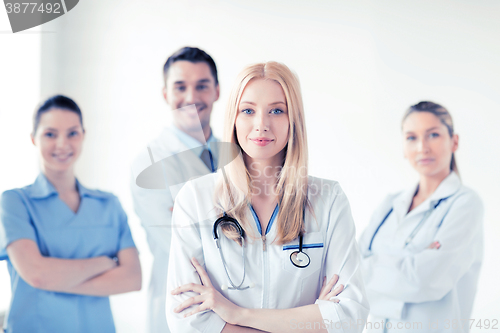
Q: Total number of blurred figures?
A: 3